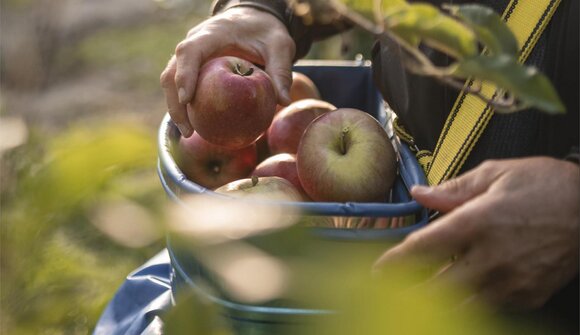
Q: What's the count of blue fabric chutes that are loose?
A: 1